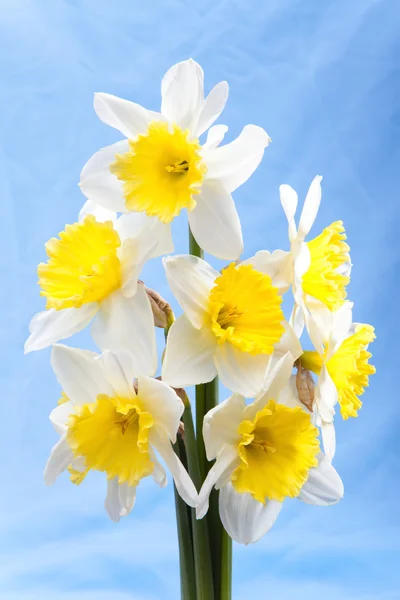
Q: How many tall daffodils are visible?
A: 7